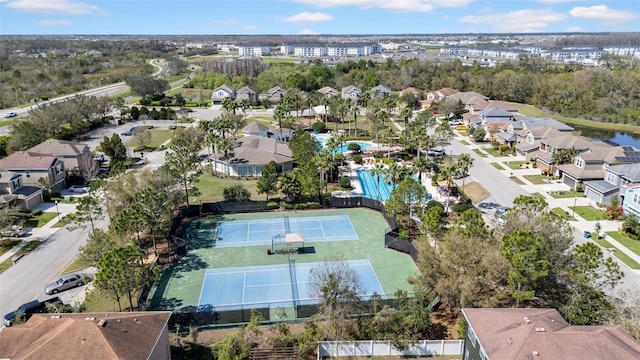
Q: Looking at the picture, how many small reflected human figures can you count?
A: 0